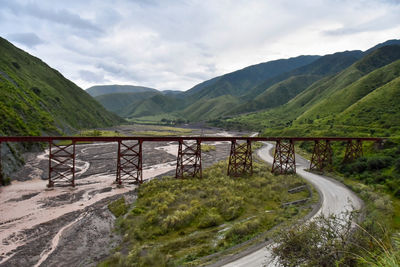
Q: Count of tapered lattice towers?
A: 7